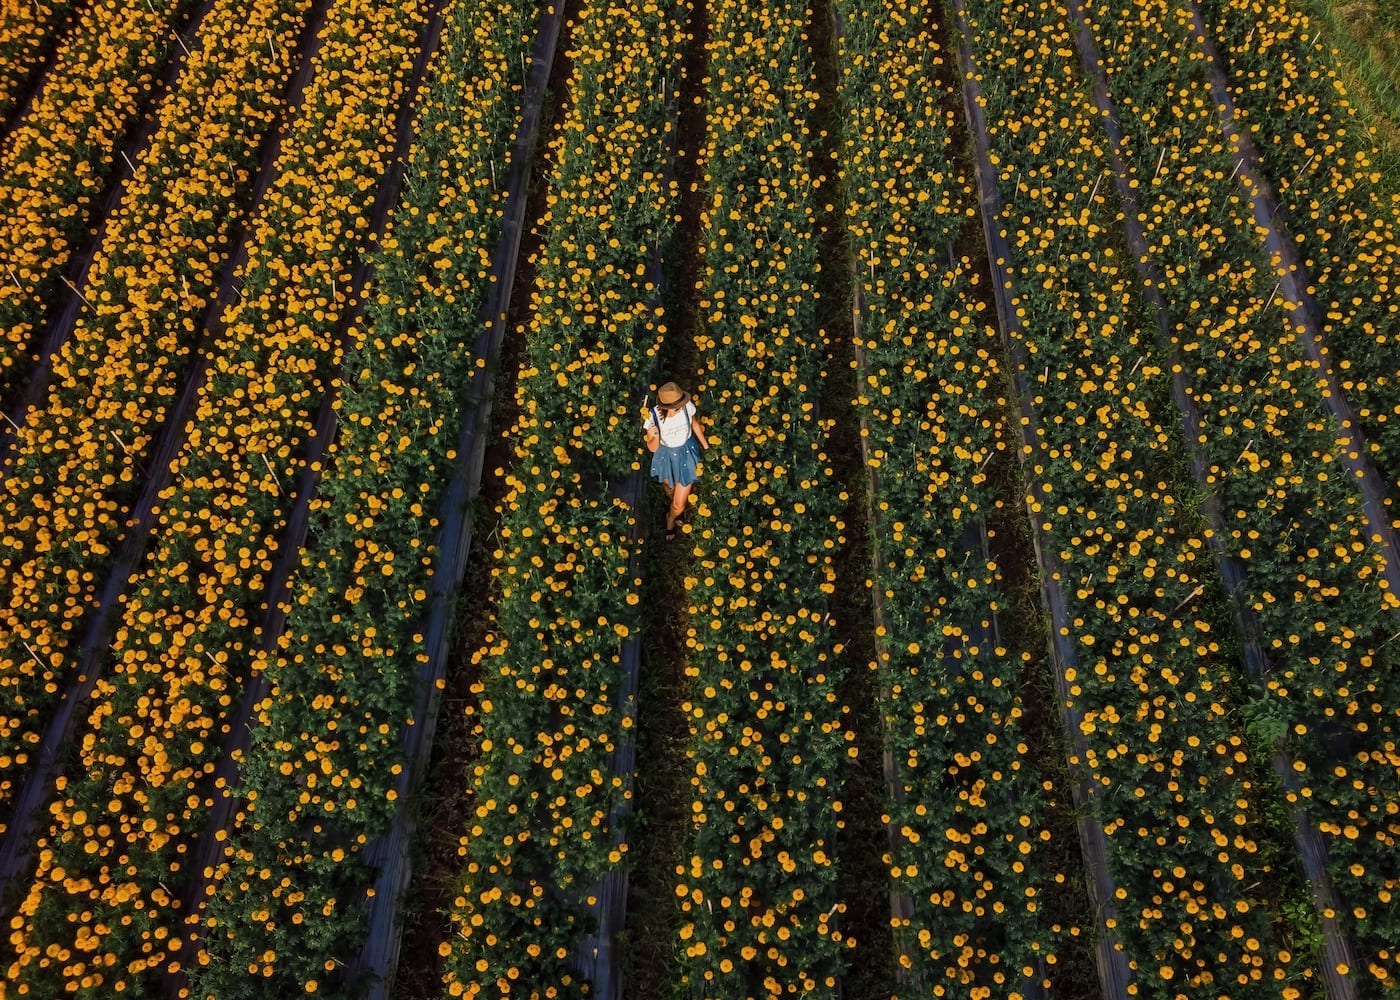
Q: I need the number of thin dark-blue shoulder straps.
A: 2